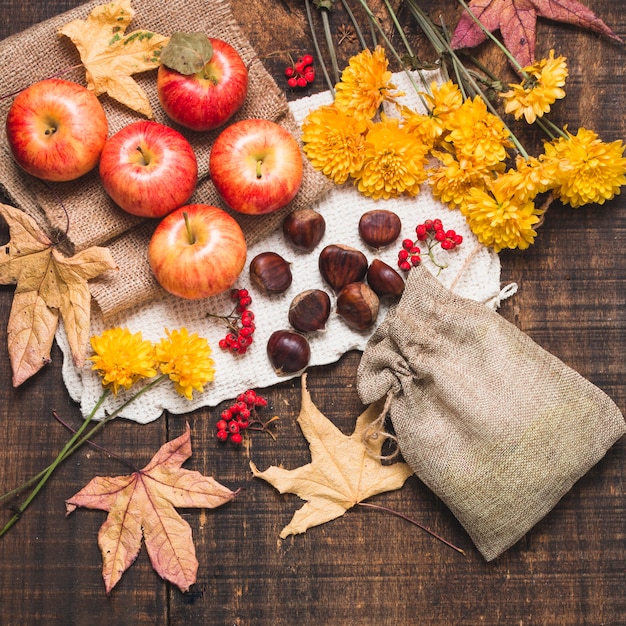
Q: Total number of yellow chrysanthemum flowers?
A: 12